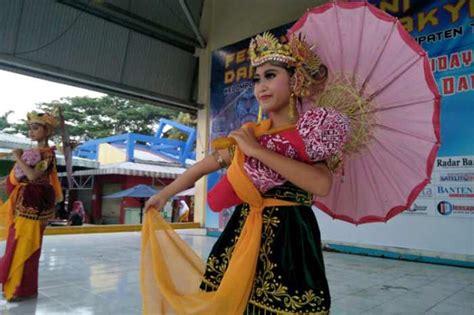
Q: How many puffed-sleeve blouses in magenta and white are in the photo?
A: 1